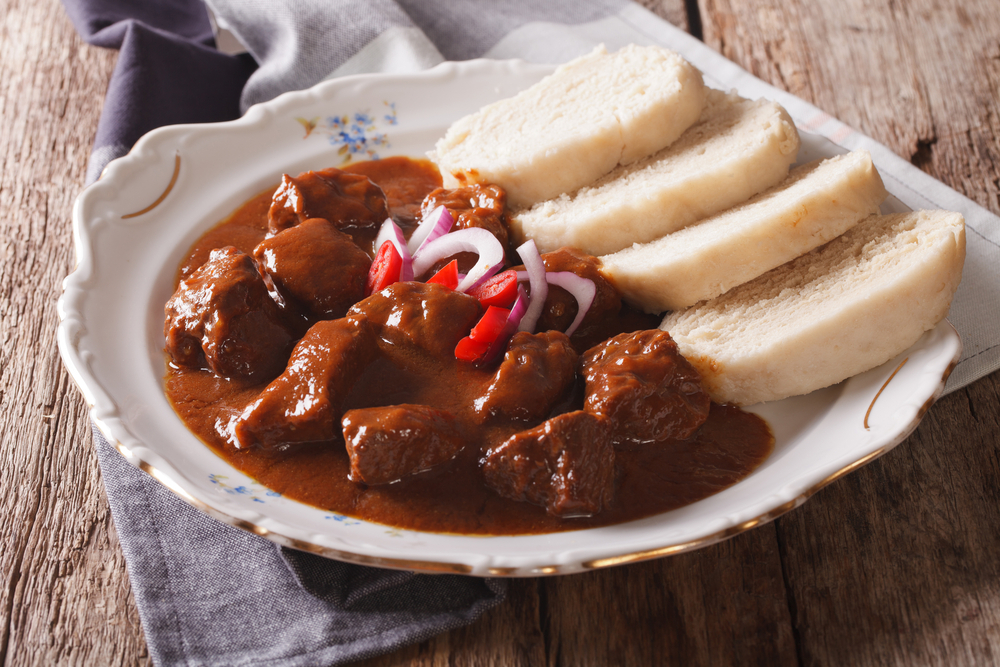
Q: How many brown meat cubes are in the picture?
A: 11